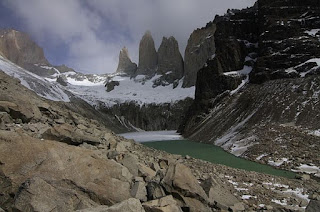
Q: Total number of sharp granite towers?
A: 3